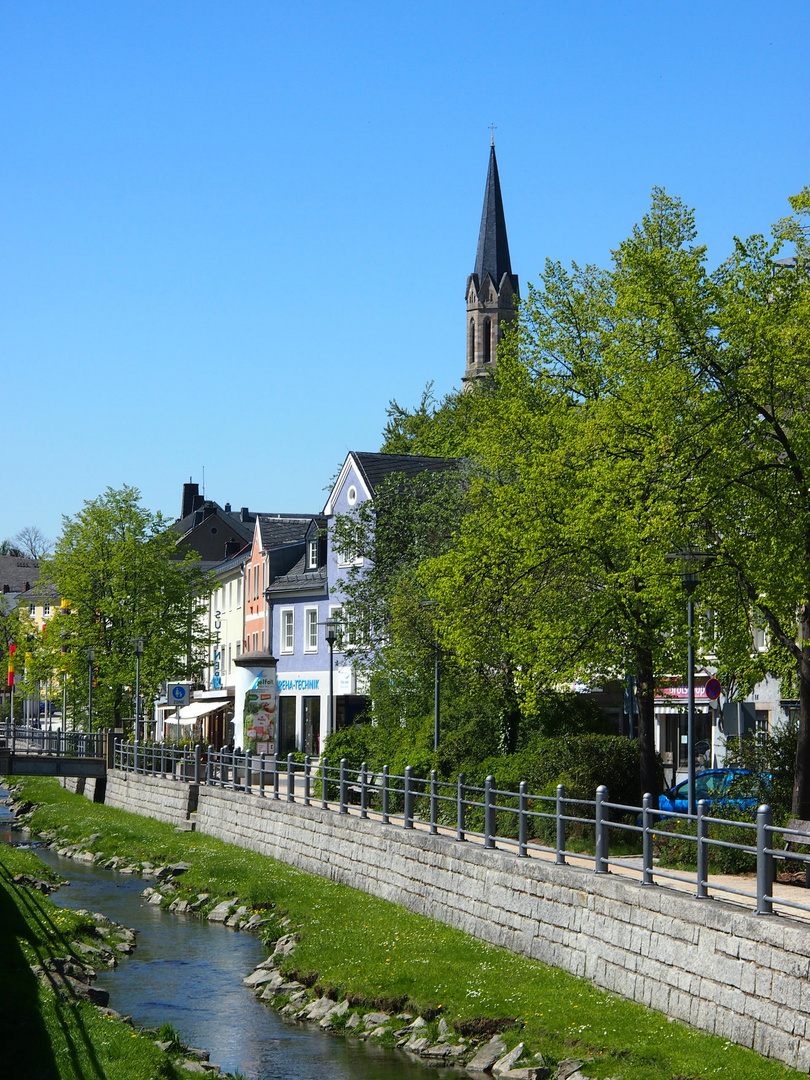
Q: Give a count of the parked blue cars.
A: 1